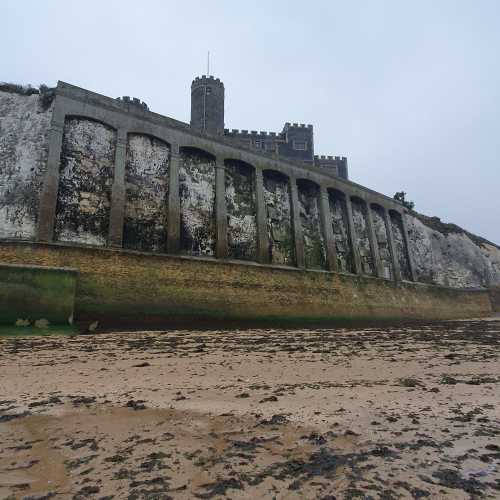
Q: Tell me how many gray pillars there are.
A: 11